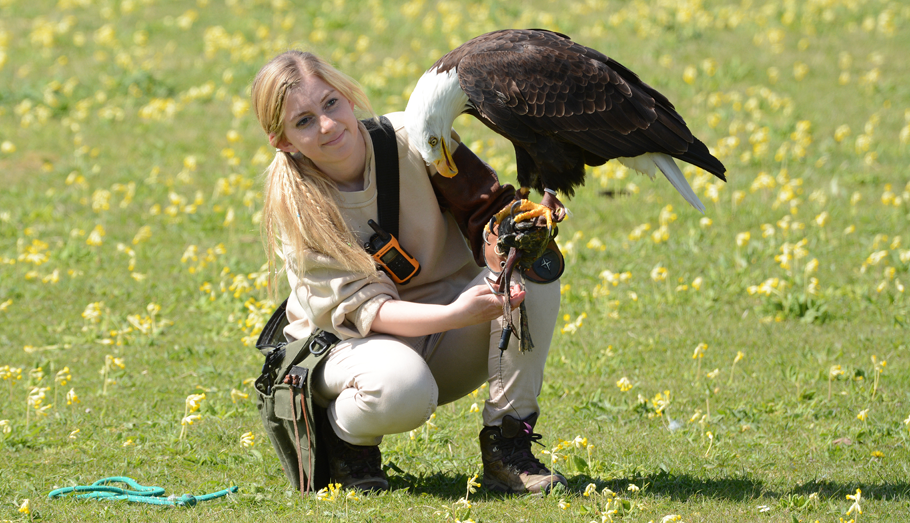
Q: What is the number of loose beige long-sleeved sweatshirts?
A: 1